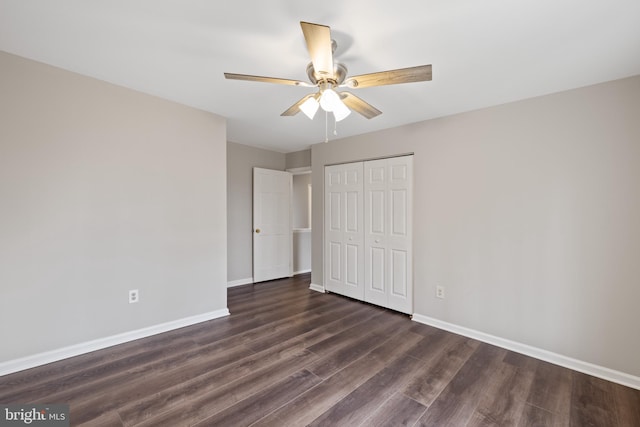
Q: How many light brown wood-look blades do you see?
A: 5